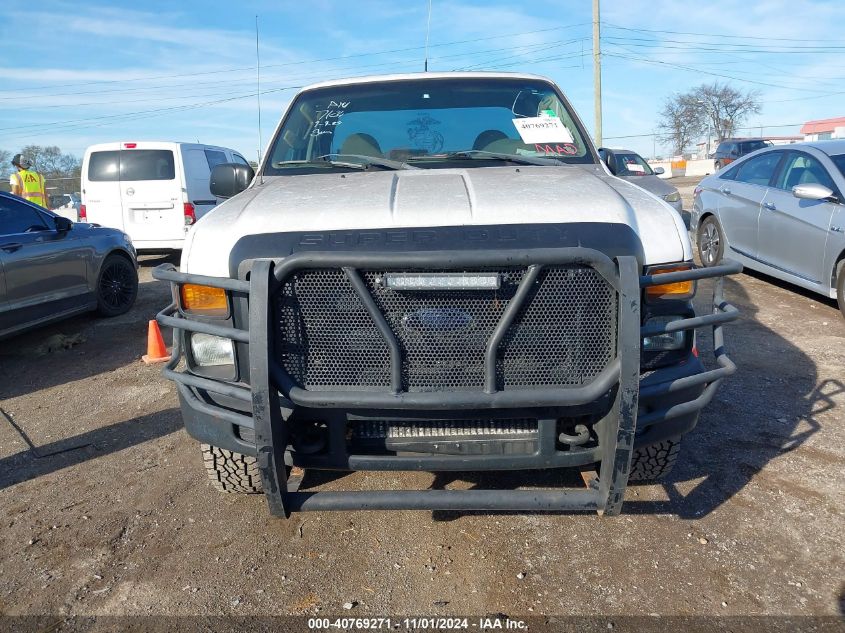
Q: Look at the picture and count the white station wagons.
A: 0